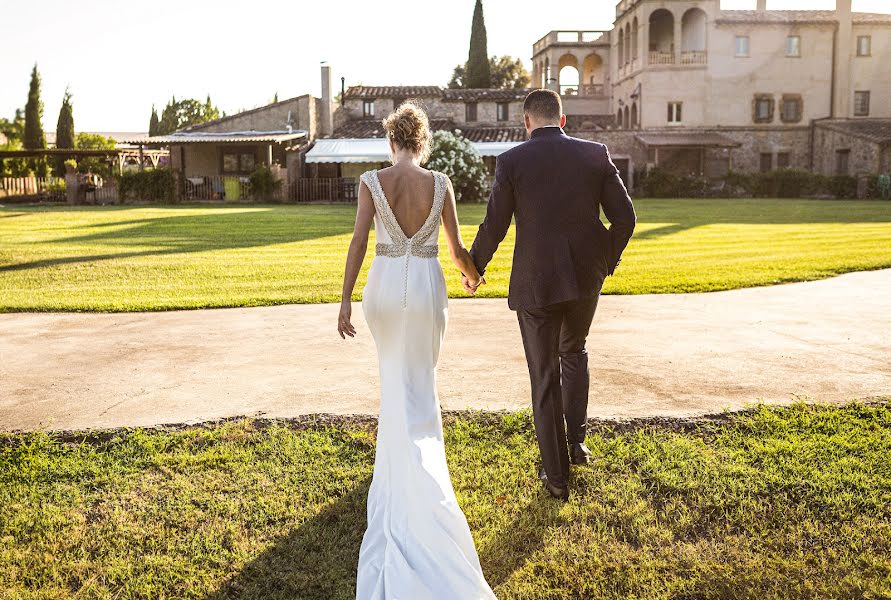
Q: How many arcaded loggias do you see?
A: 2